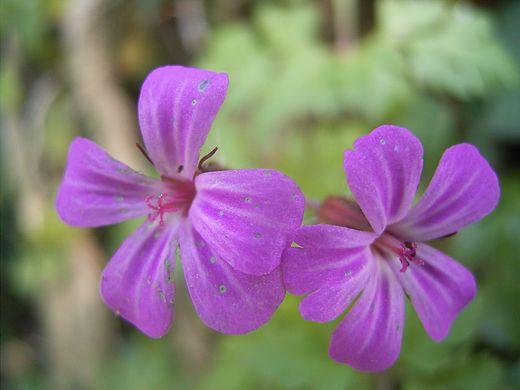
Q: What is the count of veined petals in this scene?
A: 10